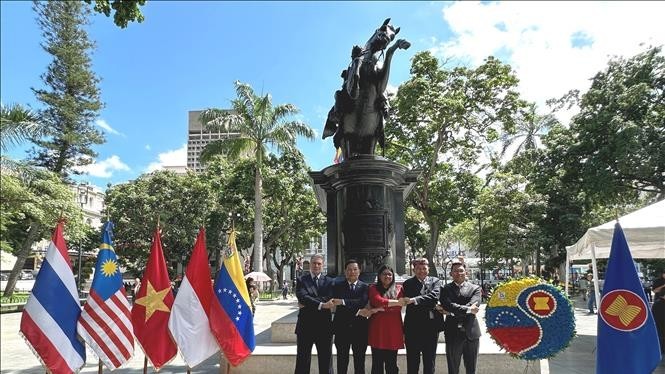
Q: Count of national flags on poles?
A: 5